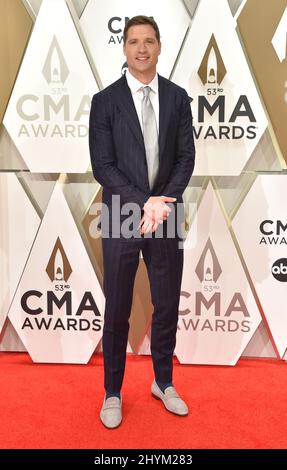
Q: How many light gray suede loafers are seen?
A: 2